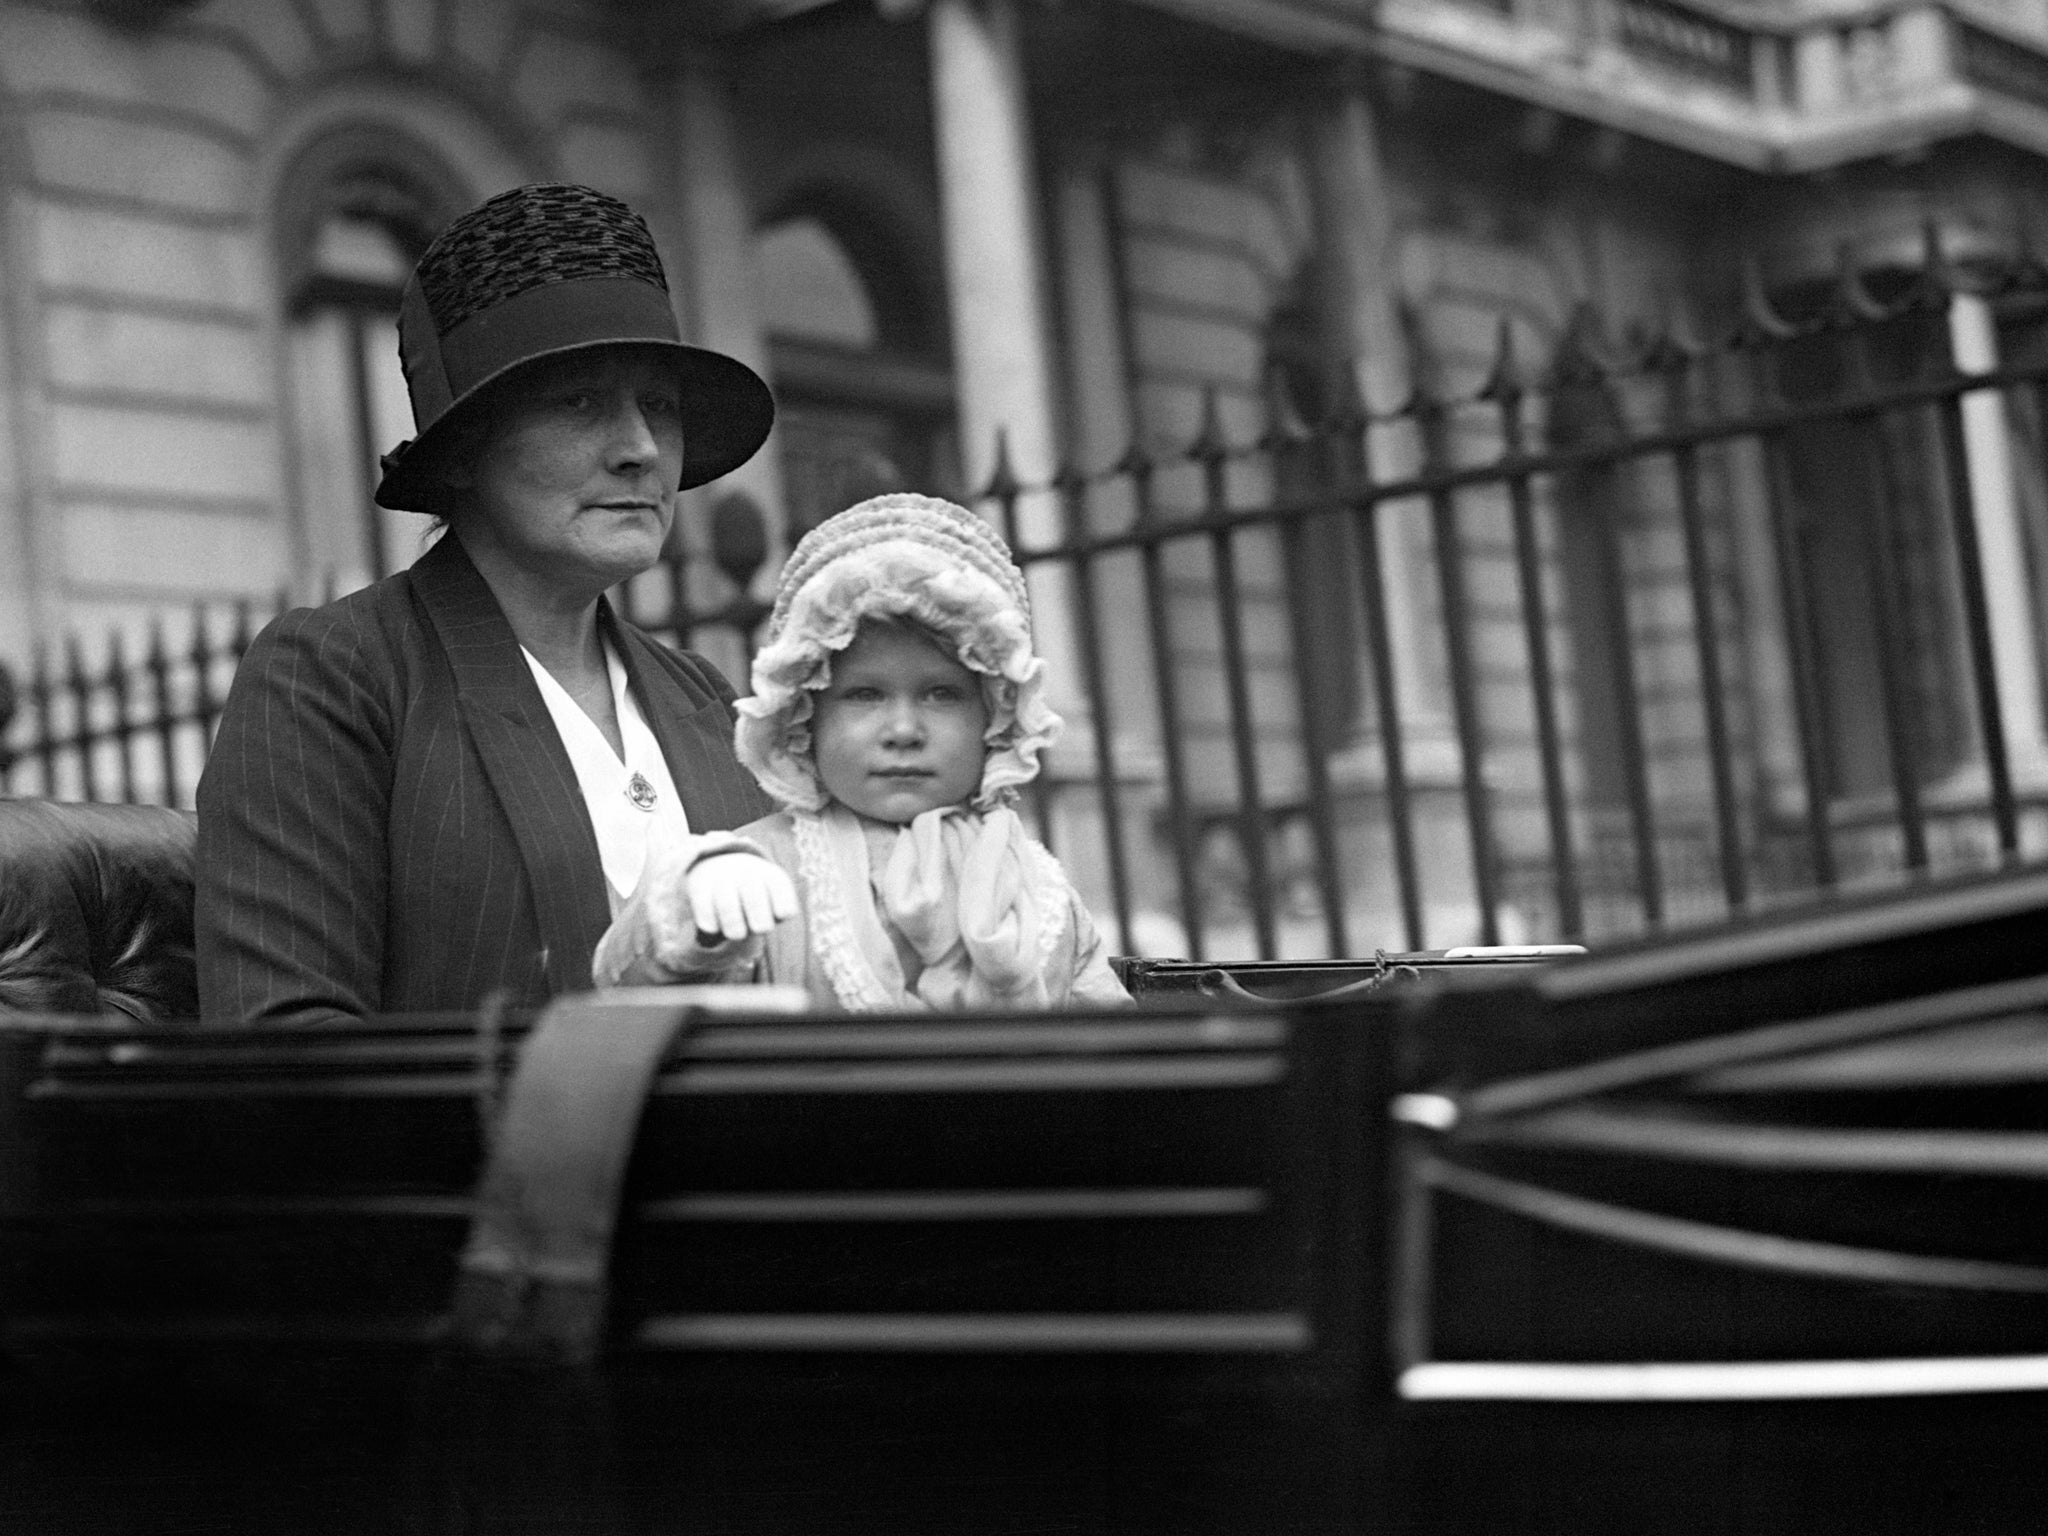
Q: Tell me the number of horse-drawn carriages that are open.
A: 1